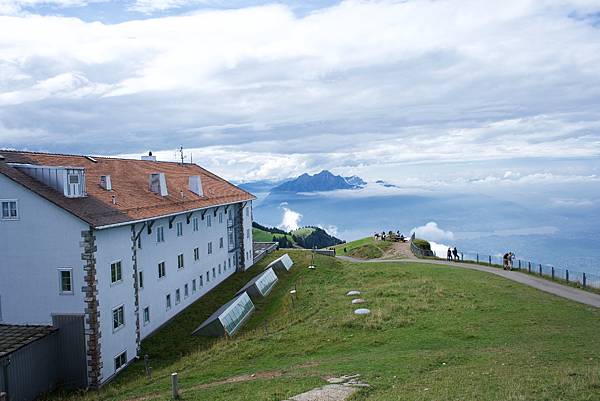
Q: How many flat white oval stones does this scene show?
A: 3